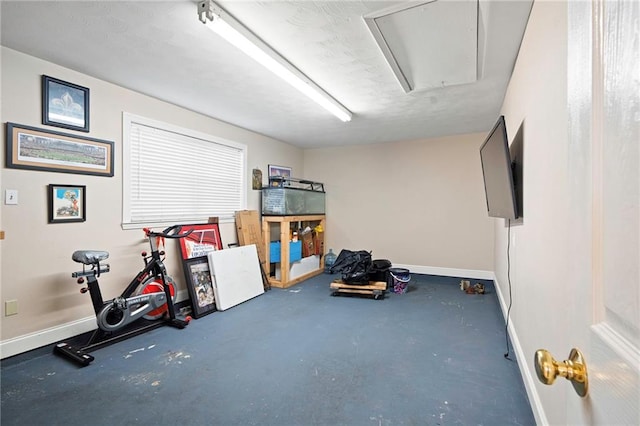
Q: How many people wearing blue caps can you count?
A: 0